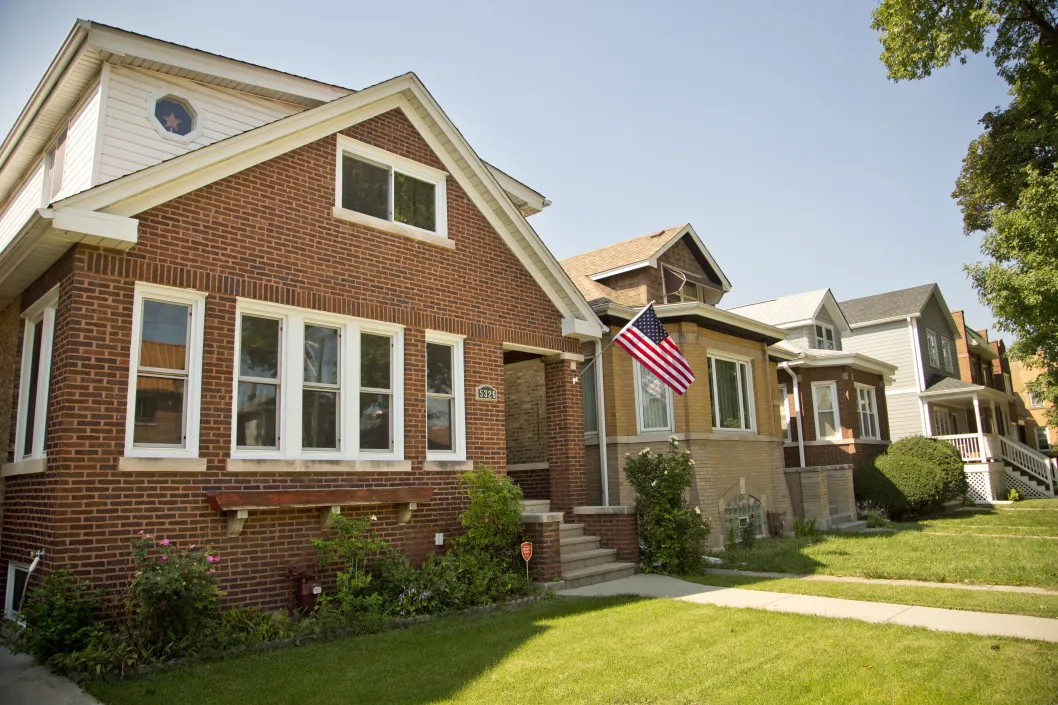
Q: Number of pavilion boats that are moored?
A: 0